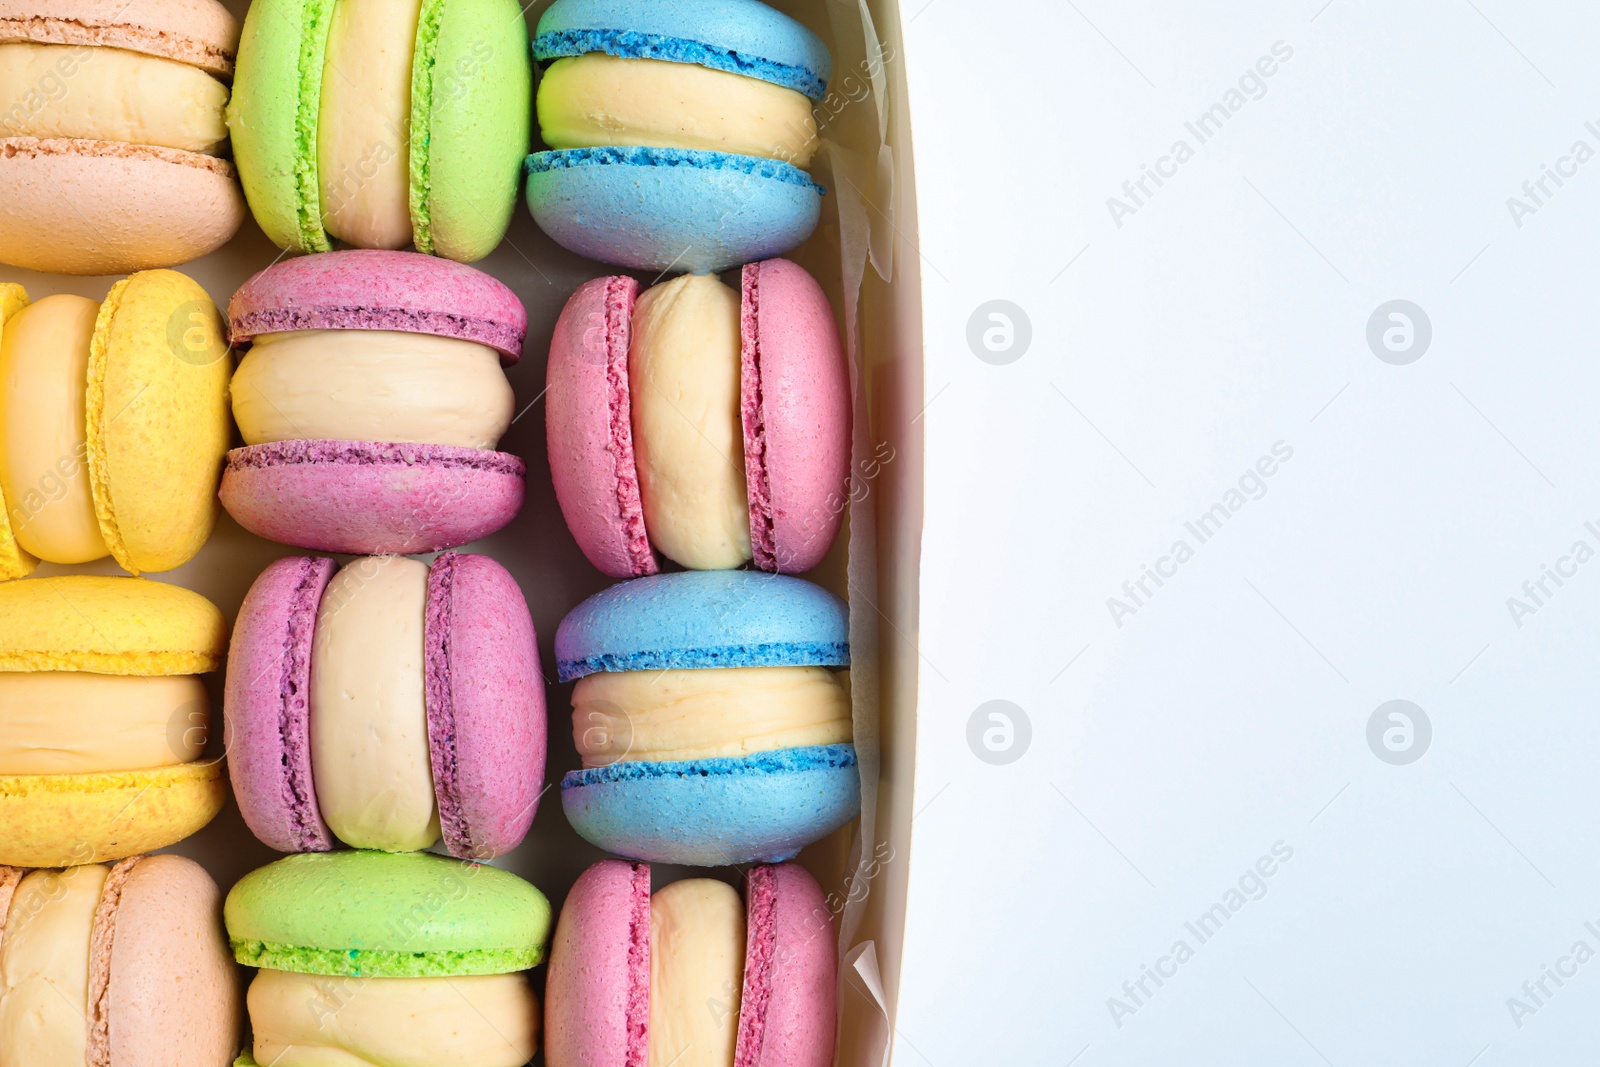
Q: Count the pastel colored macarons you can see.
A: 12